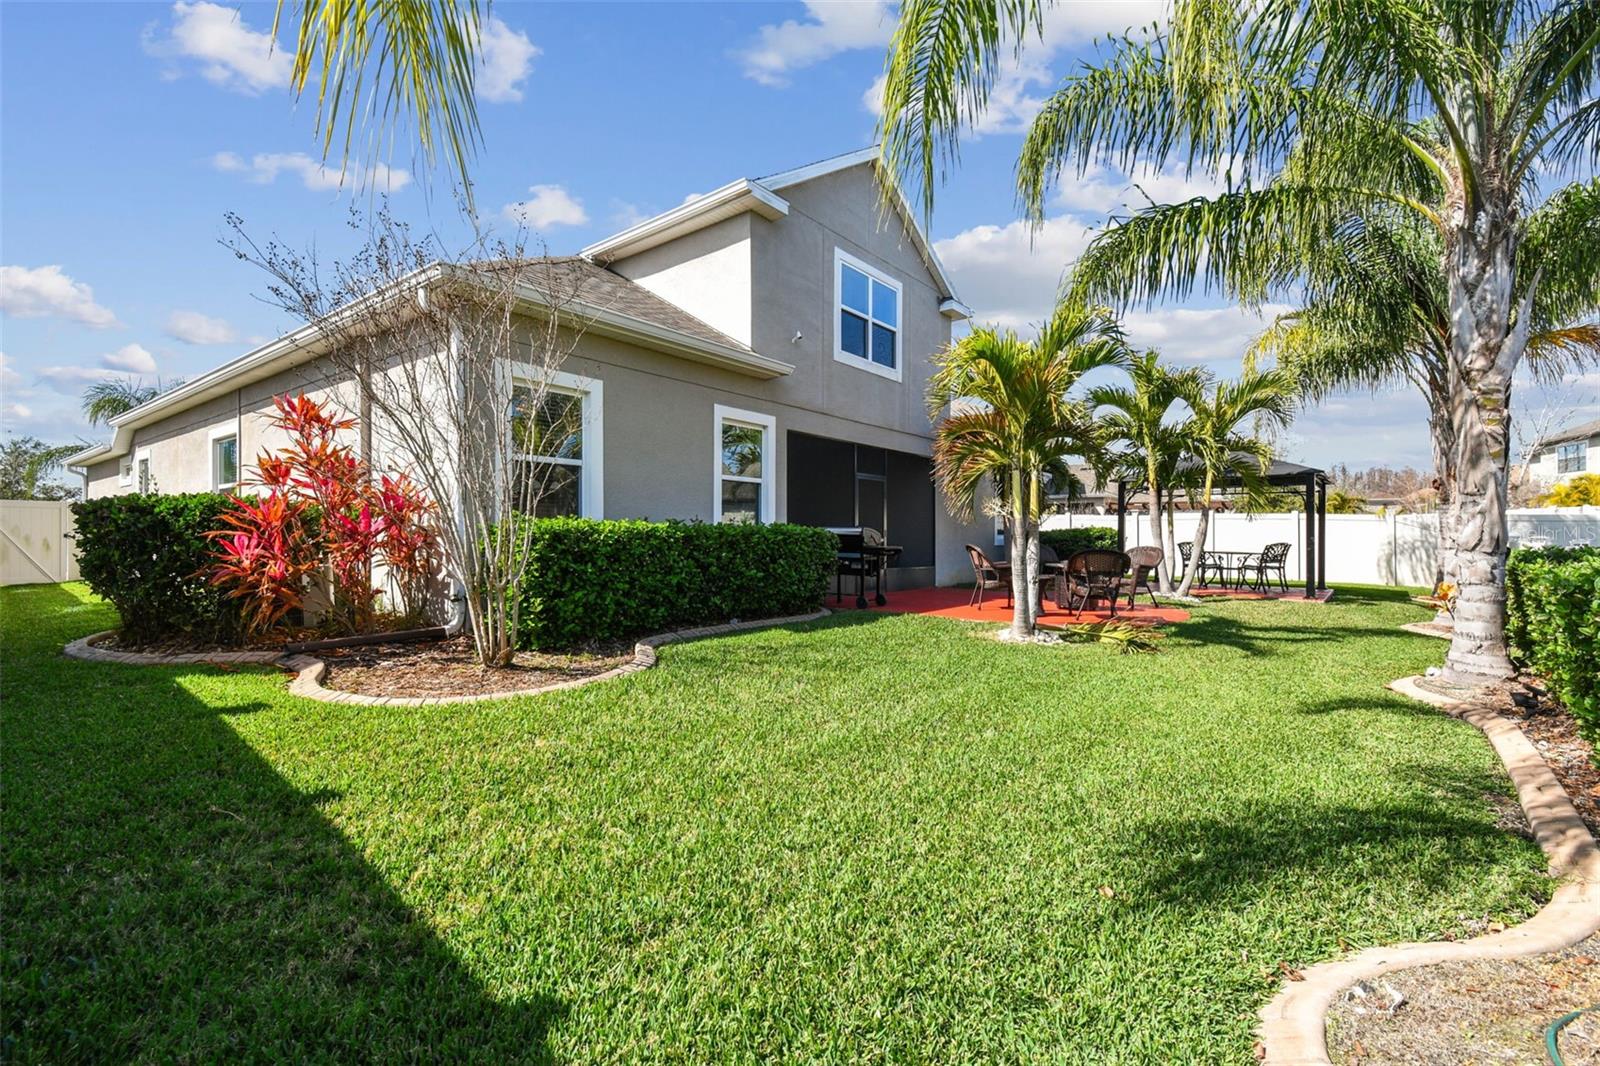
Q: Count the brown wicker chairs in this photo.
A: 4